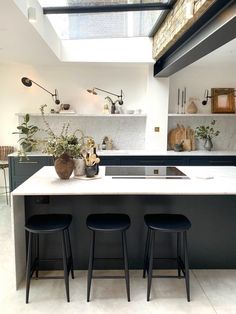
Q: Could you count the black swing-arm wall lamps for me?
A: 3